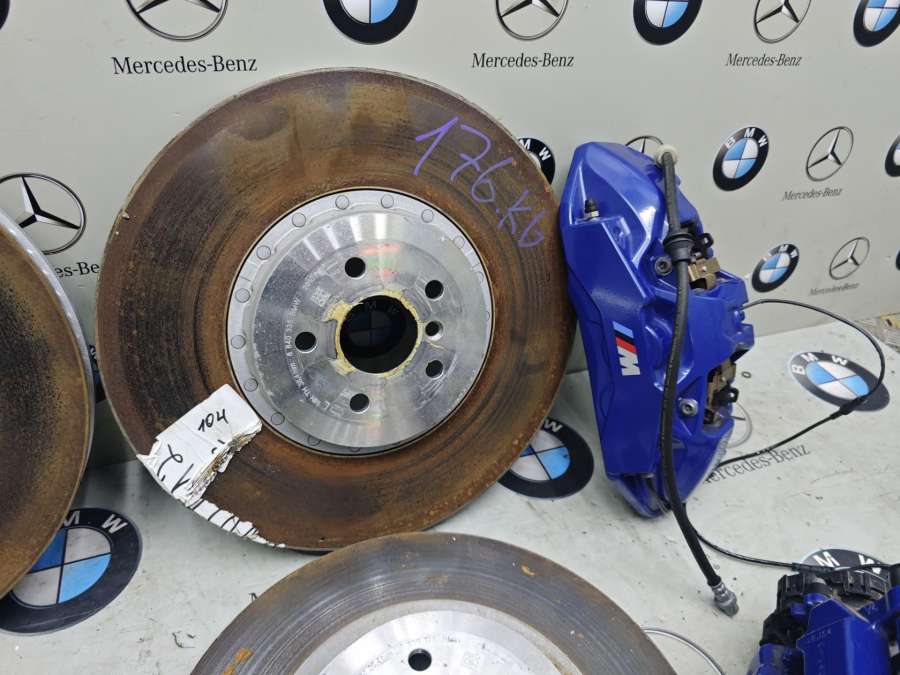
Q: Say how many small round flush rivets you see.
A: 14